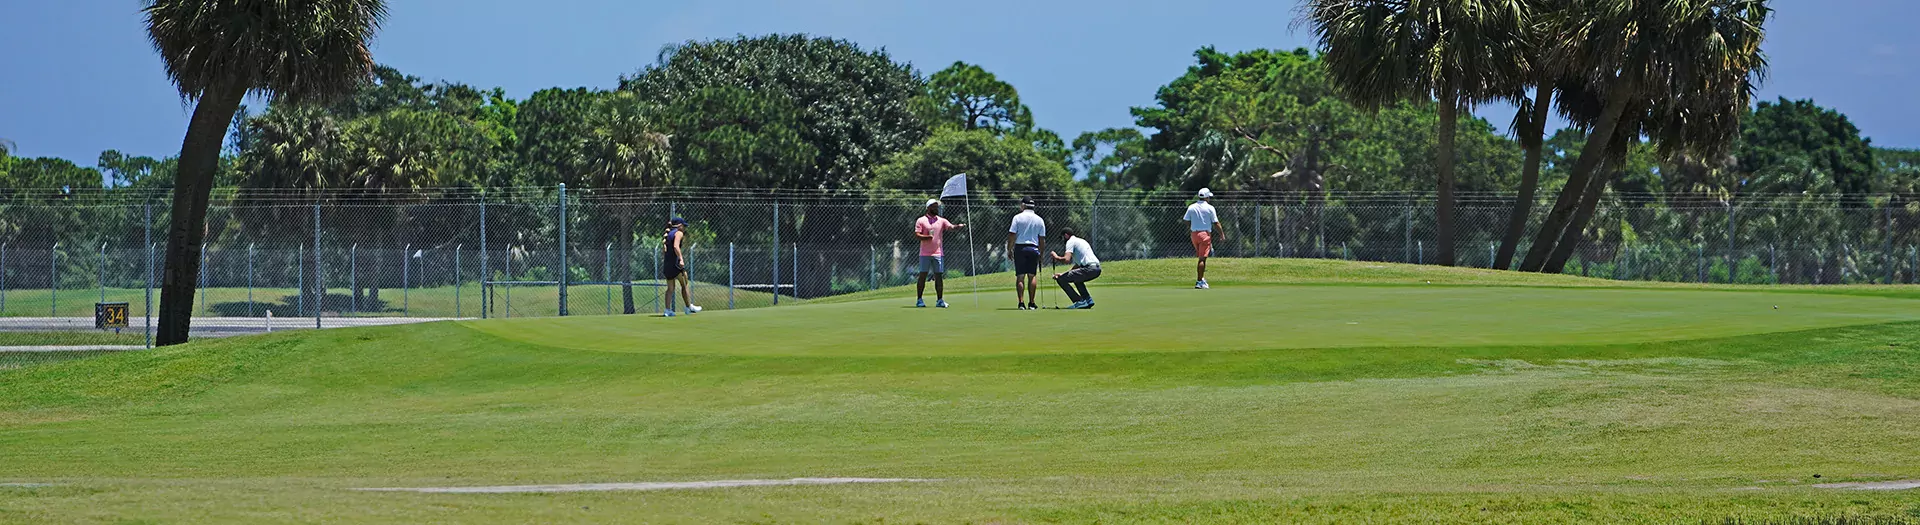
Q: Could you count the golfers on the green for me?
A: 5